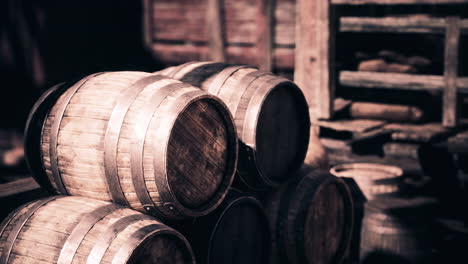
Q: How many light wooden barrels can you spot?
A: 3